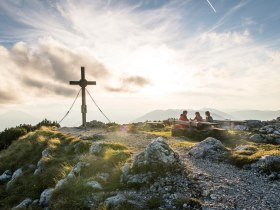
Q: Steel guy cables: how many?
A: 2